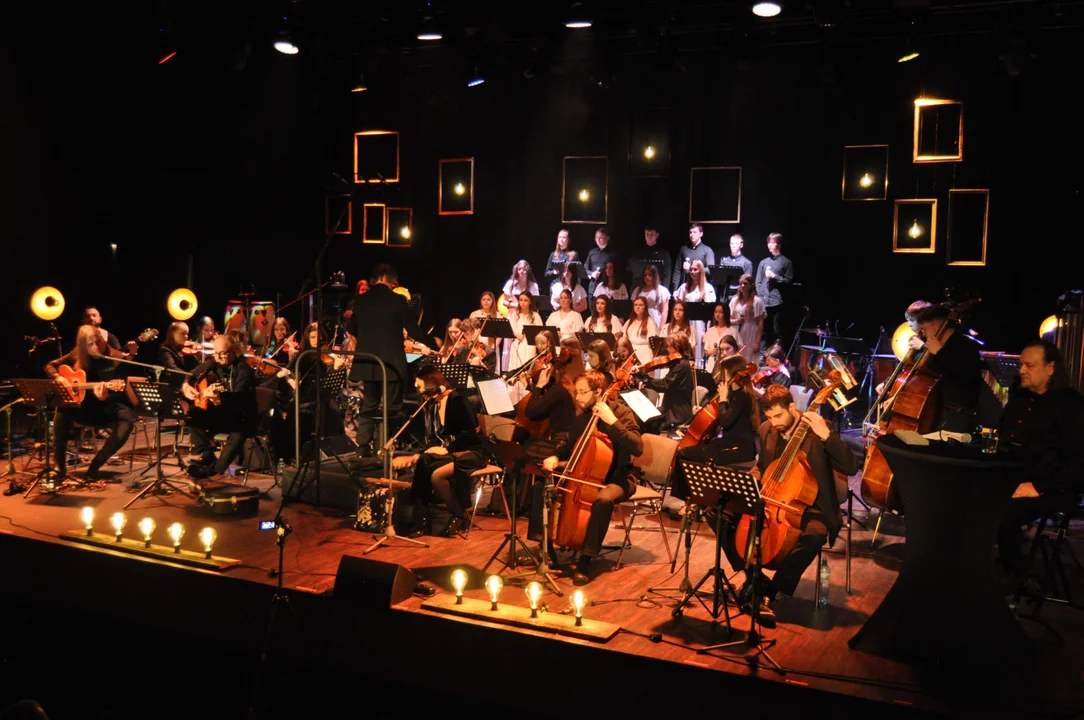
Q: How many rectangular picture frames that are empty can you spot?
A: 6